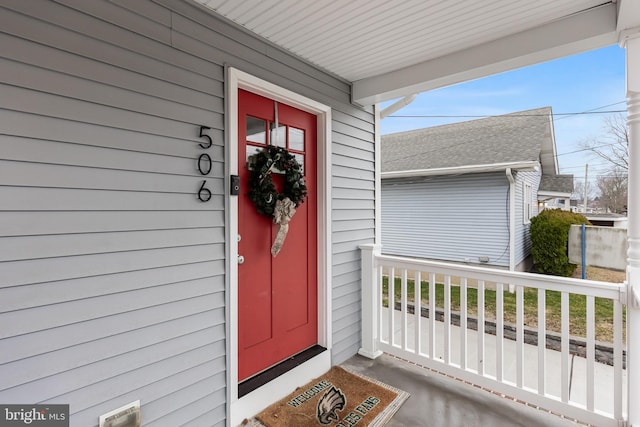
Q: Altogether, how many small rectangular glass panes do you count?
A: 6